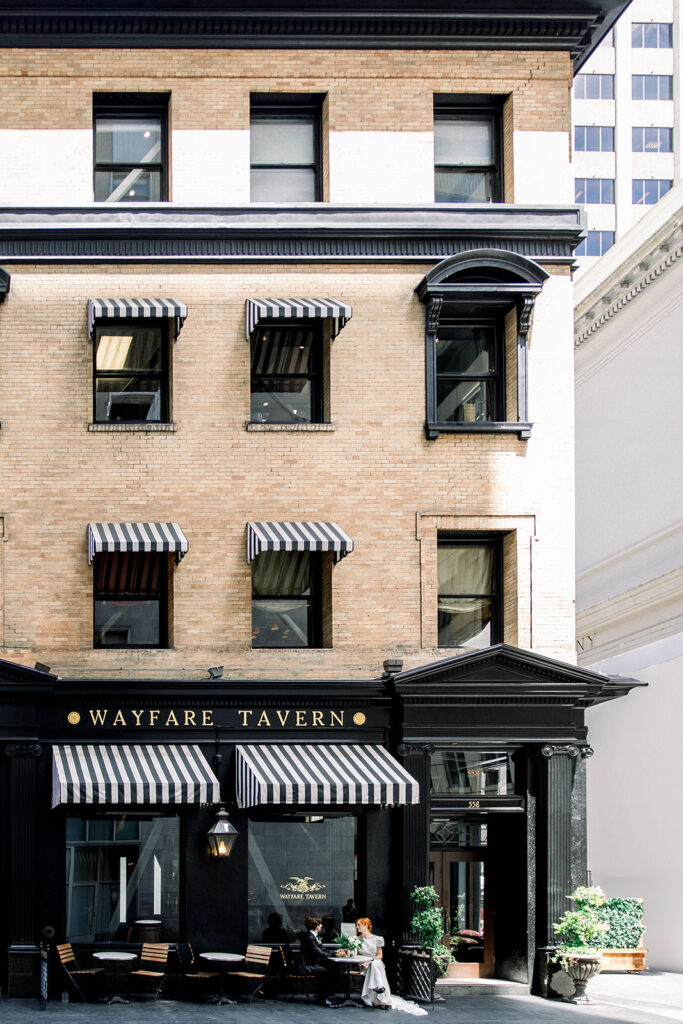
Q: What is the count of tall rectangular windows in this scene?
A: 9